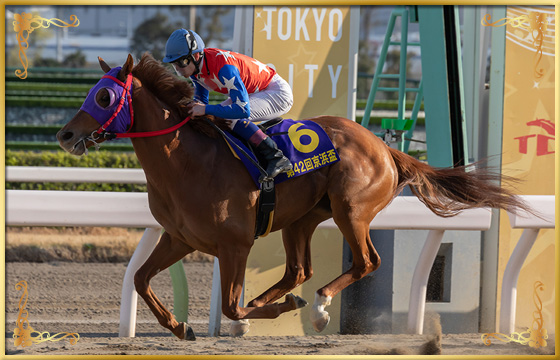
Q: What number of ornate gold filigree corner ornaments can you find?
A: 4